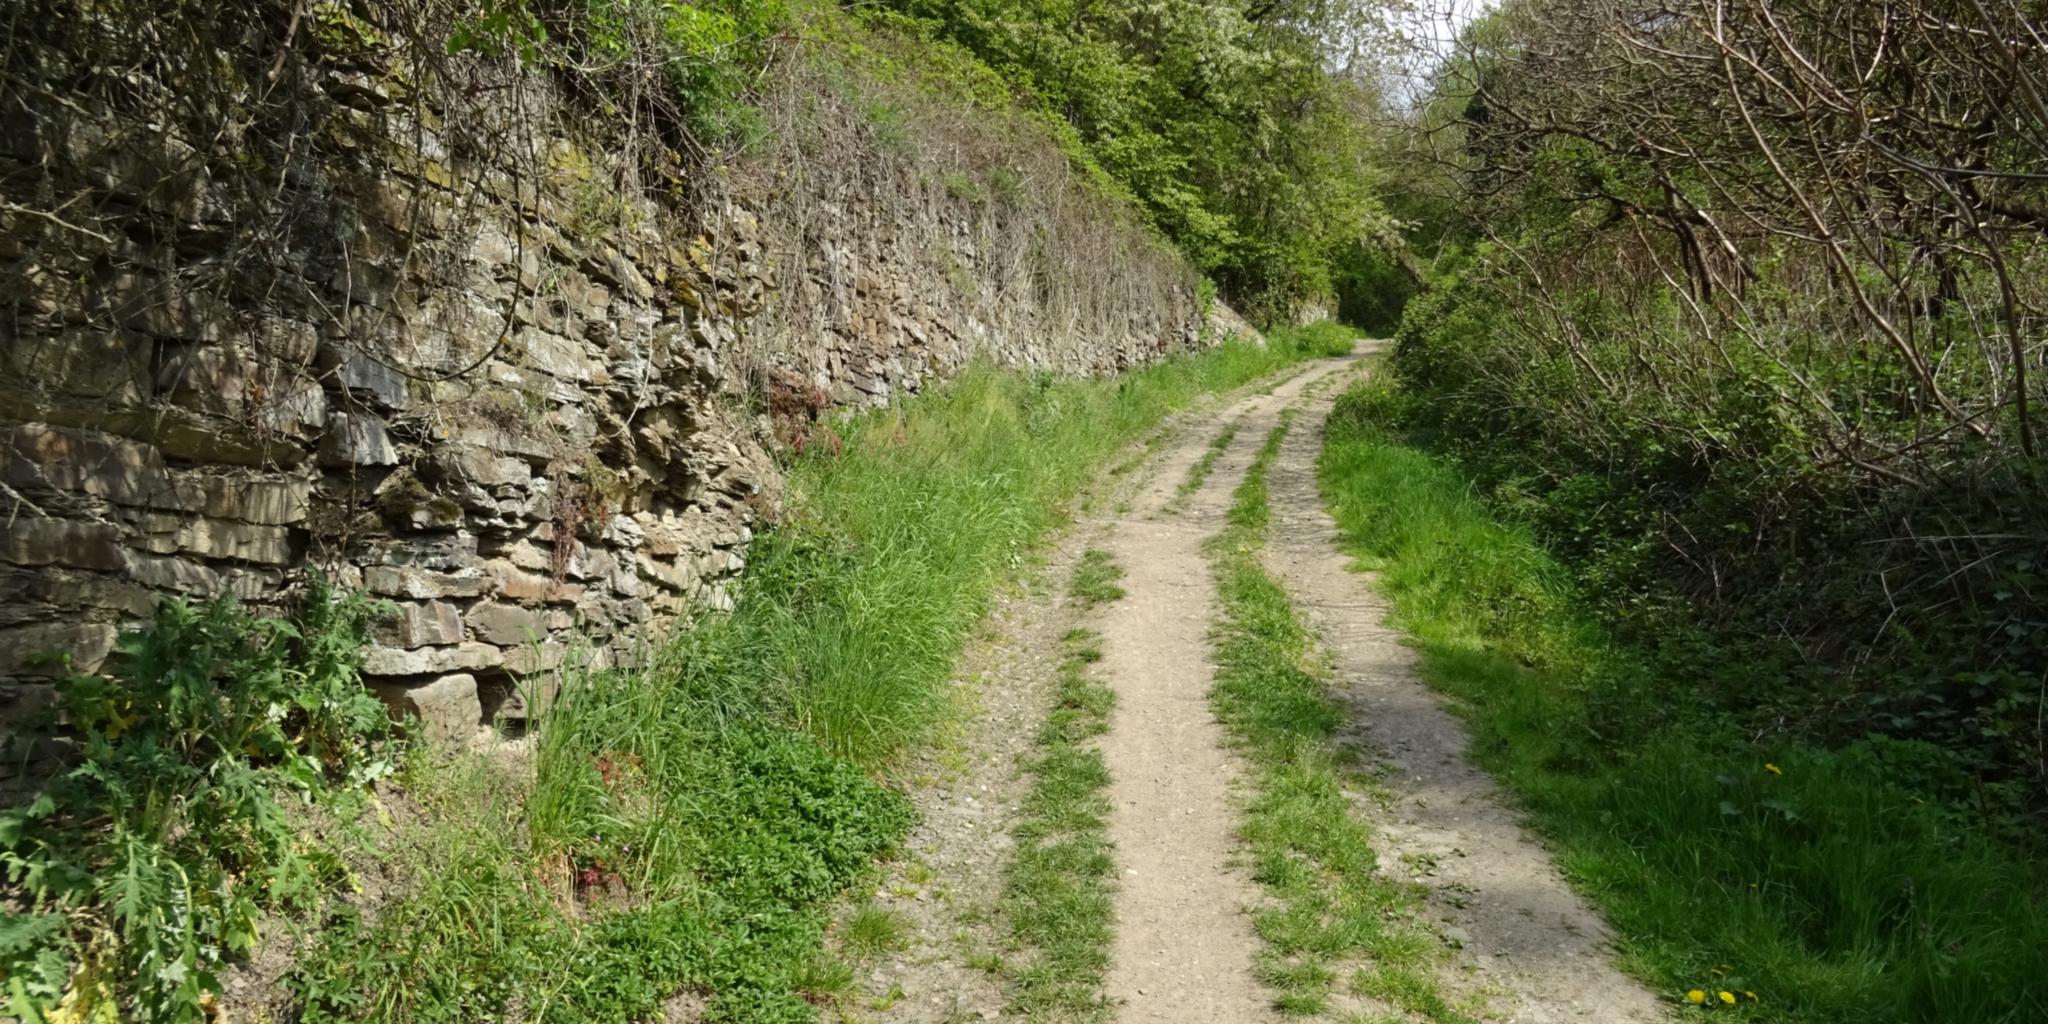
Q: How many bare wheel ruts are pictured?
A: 3